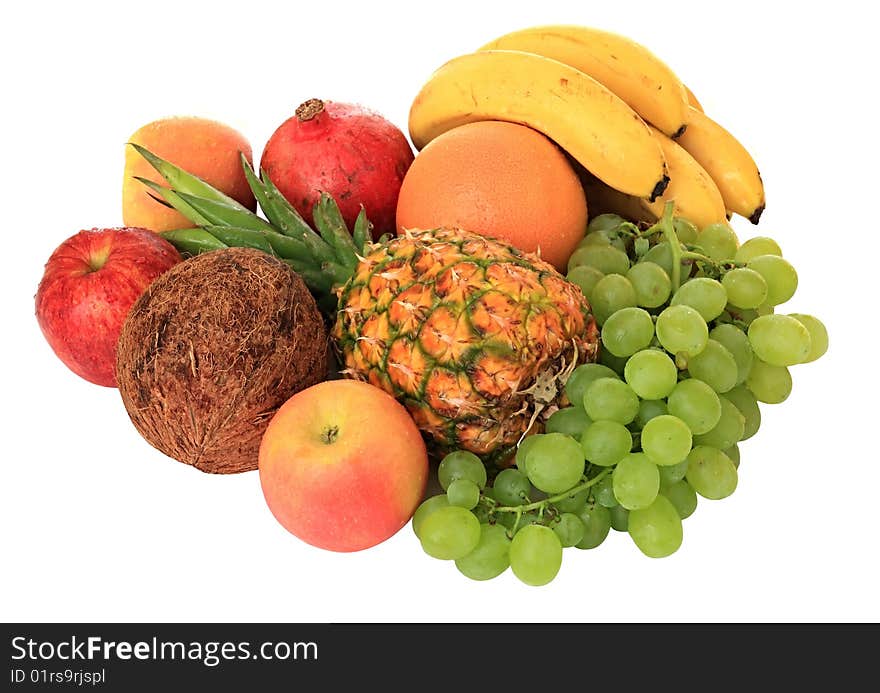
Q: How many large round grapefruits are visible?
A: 1